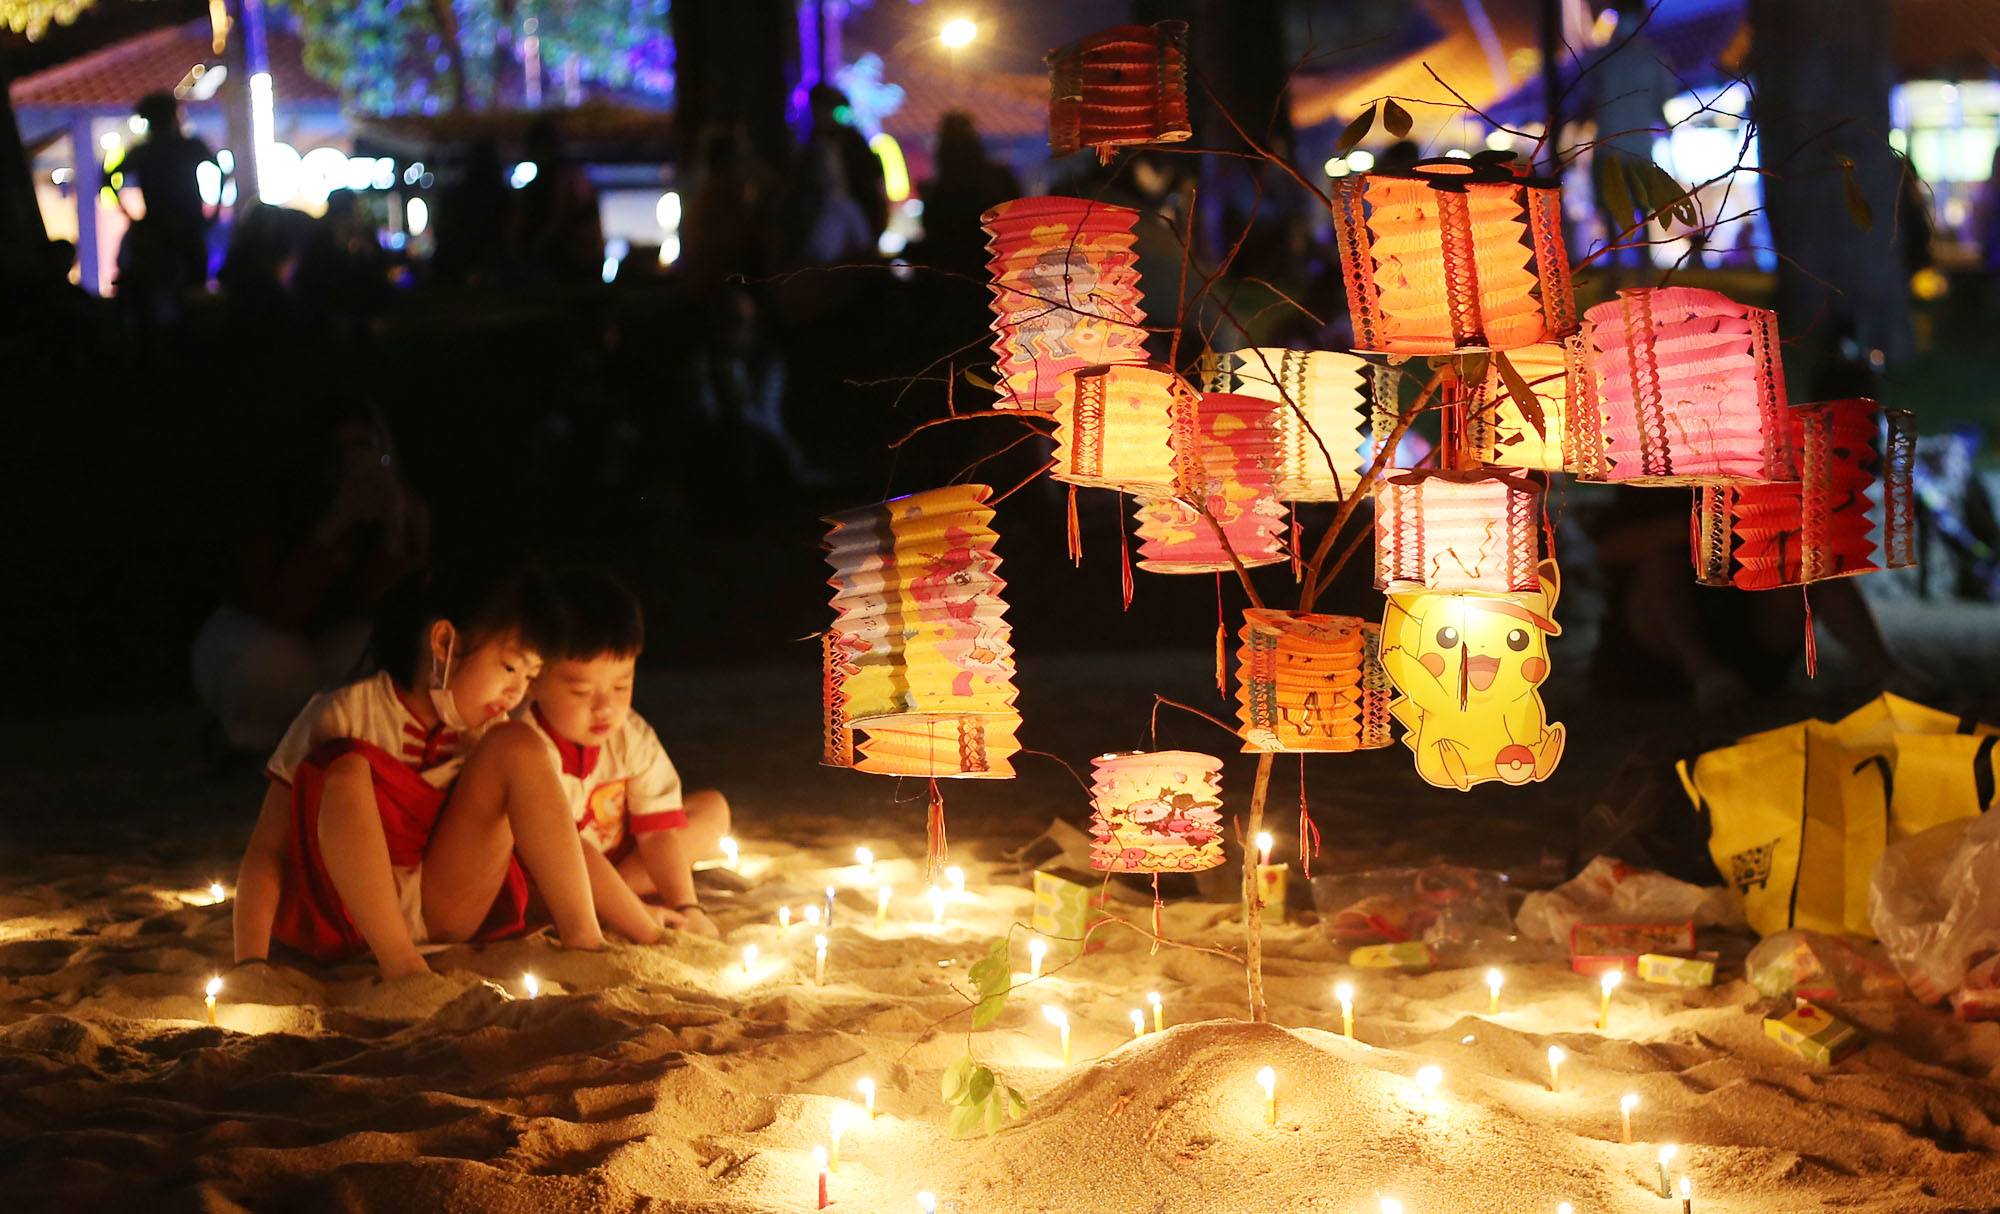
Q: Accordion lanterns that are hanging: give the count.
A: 14